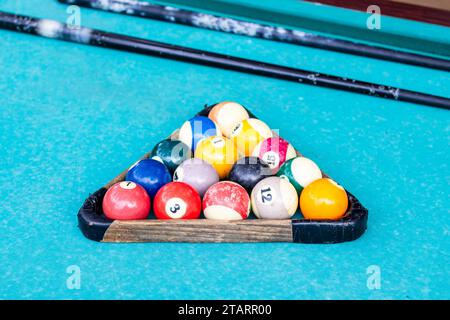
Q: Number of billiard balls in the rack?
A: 15